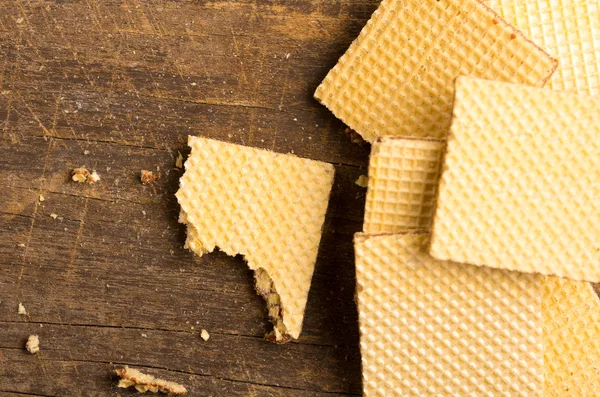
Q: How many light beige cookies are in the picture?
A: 7